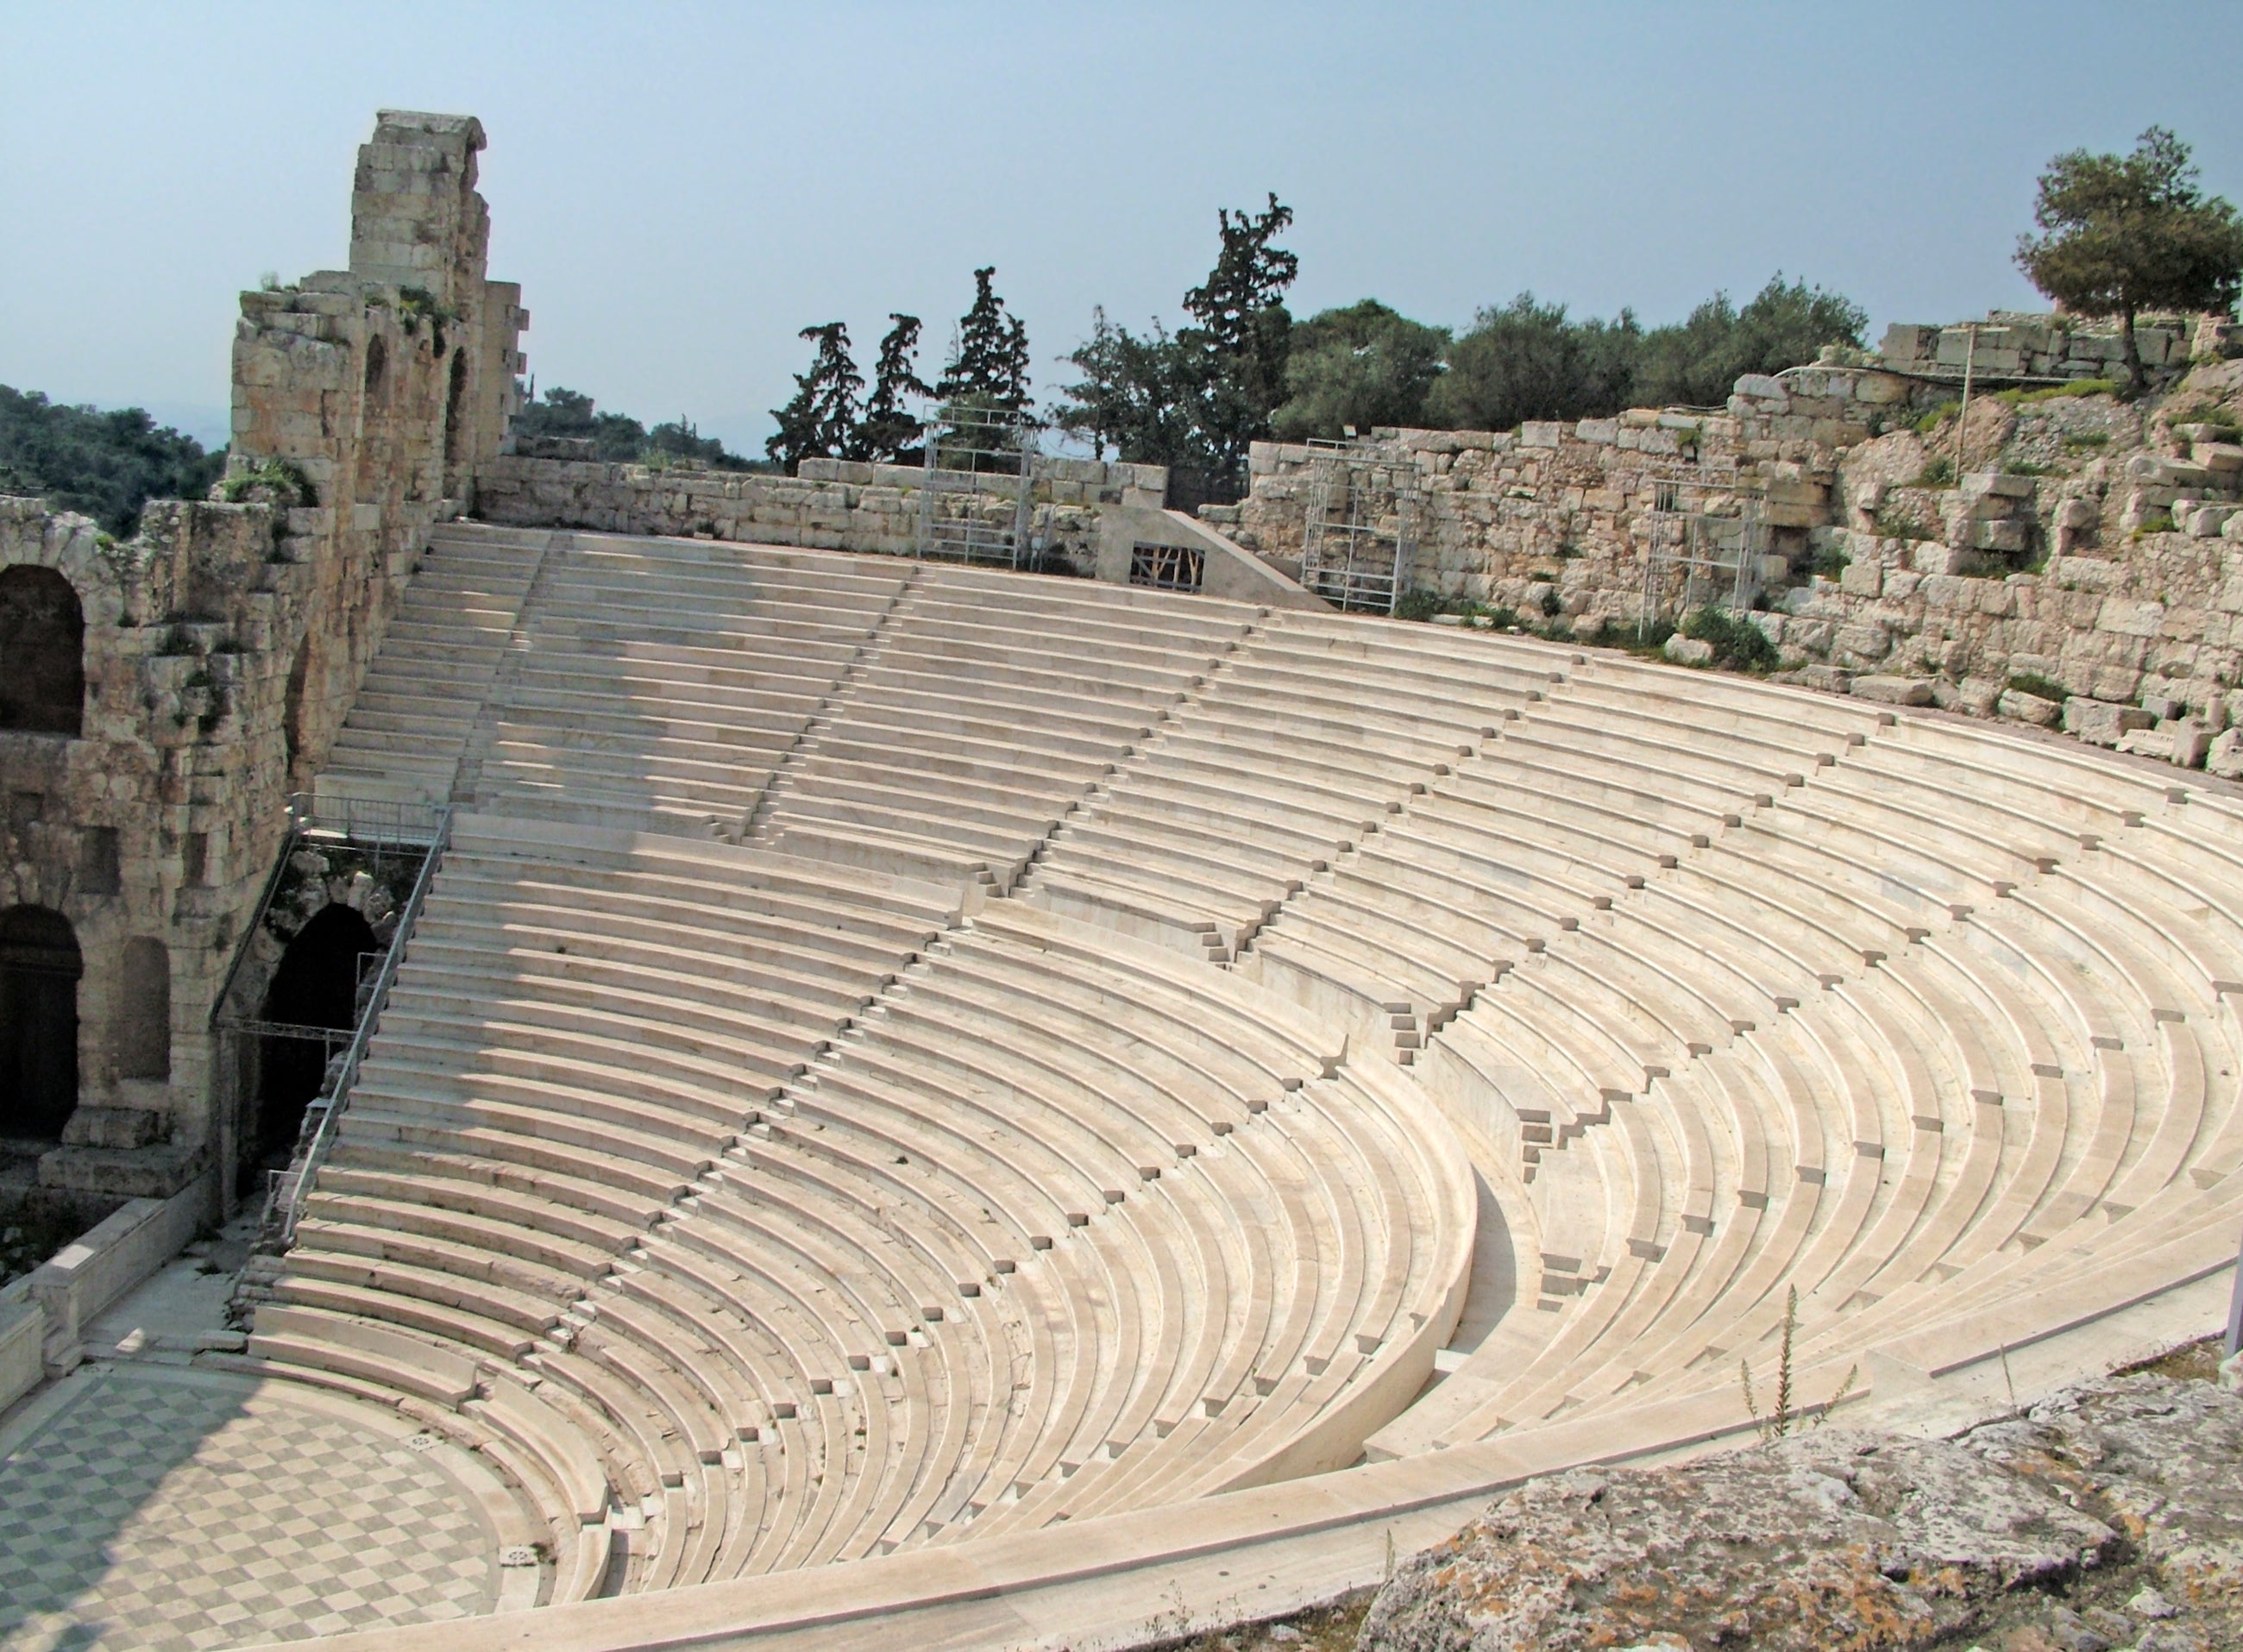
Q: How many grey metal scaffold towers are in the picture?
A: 3